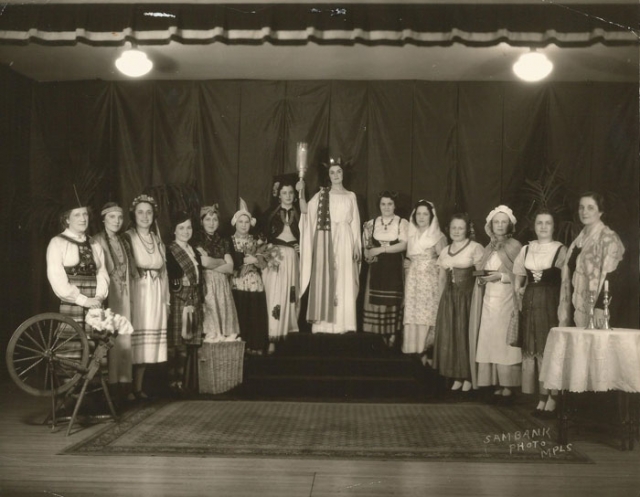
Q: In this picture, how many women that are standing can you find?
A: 14